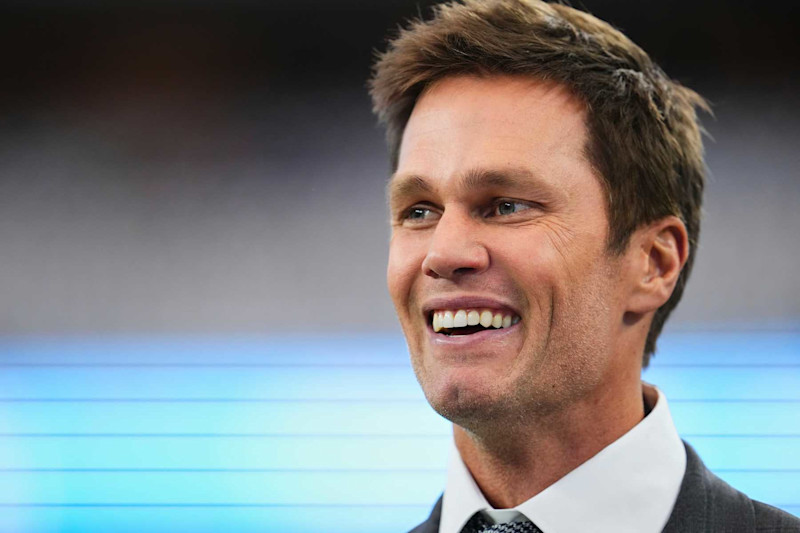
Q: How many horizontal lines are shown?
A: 5